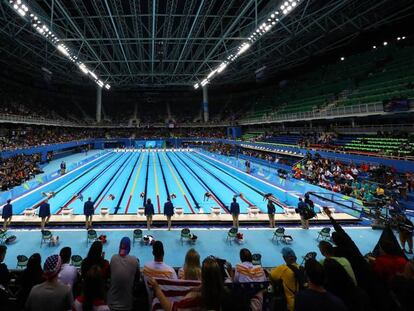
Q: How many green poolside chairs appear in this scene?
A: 12